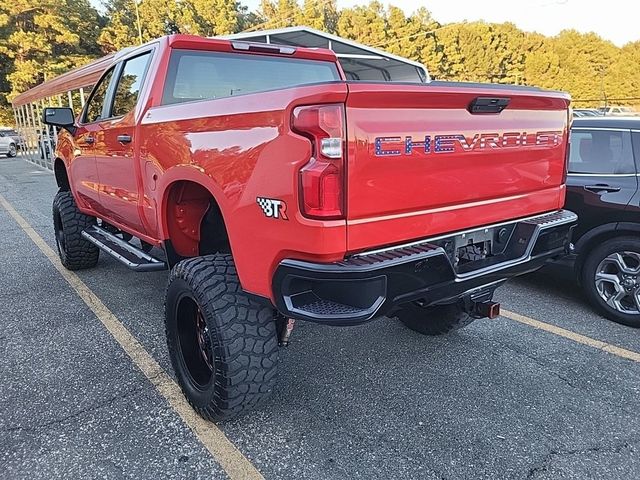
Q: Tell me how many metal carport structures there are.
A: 1